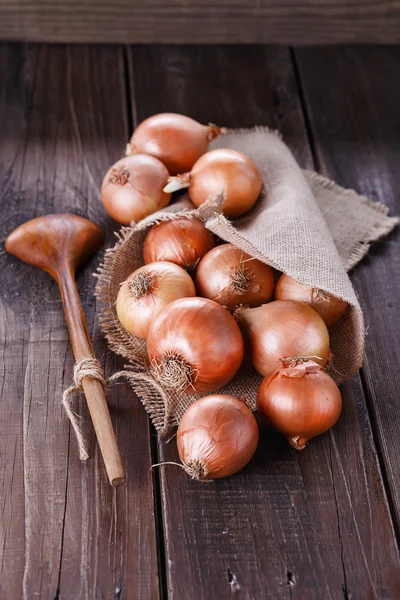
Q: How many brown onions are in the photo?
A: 11